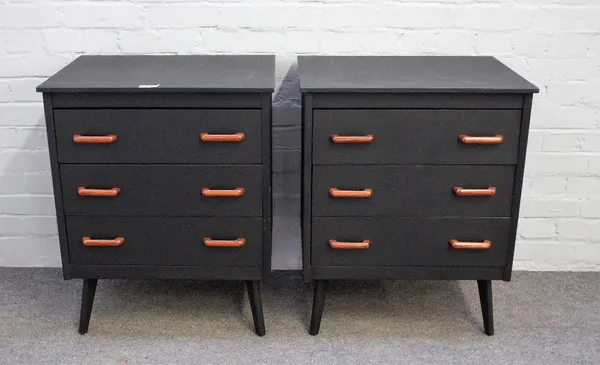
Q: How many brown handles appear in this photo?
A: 12